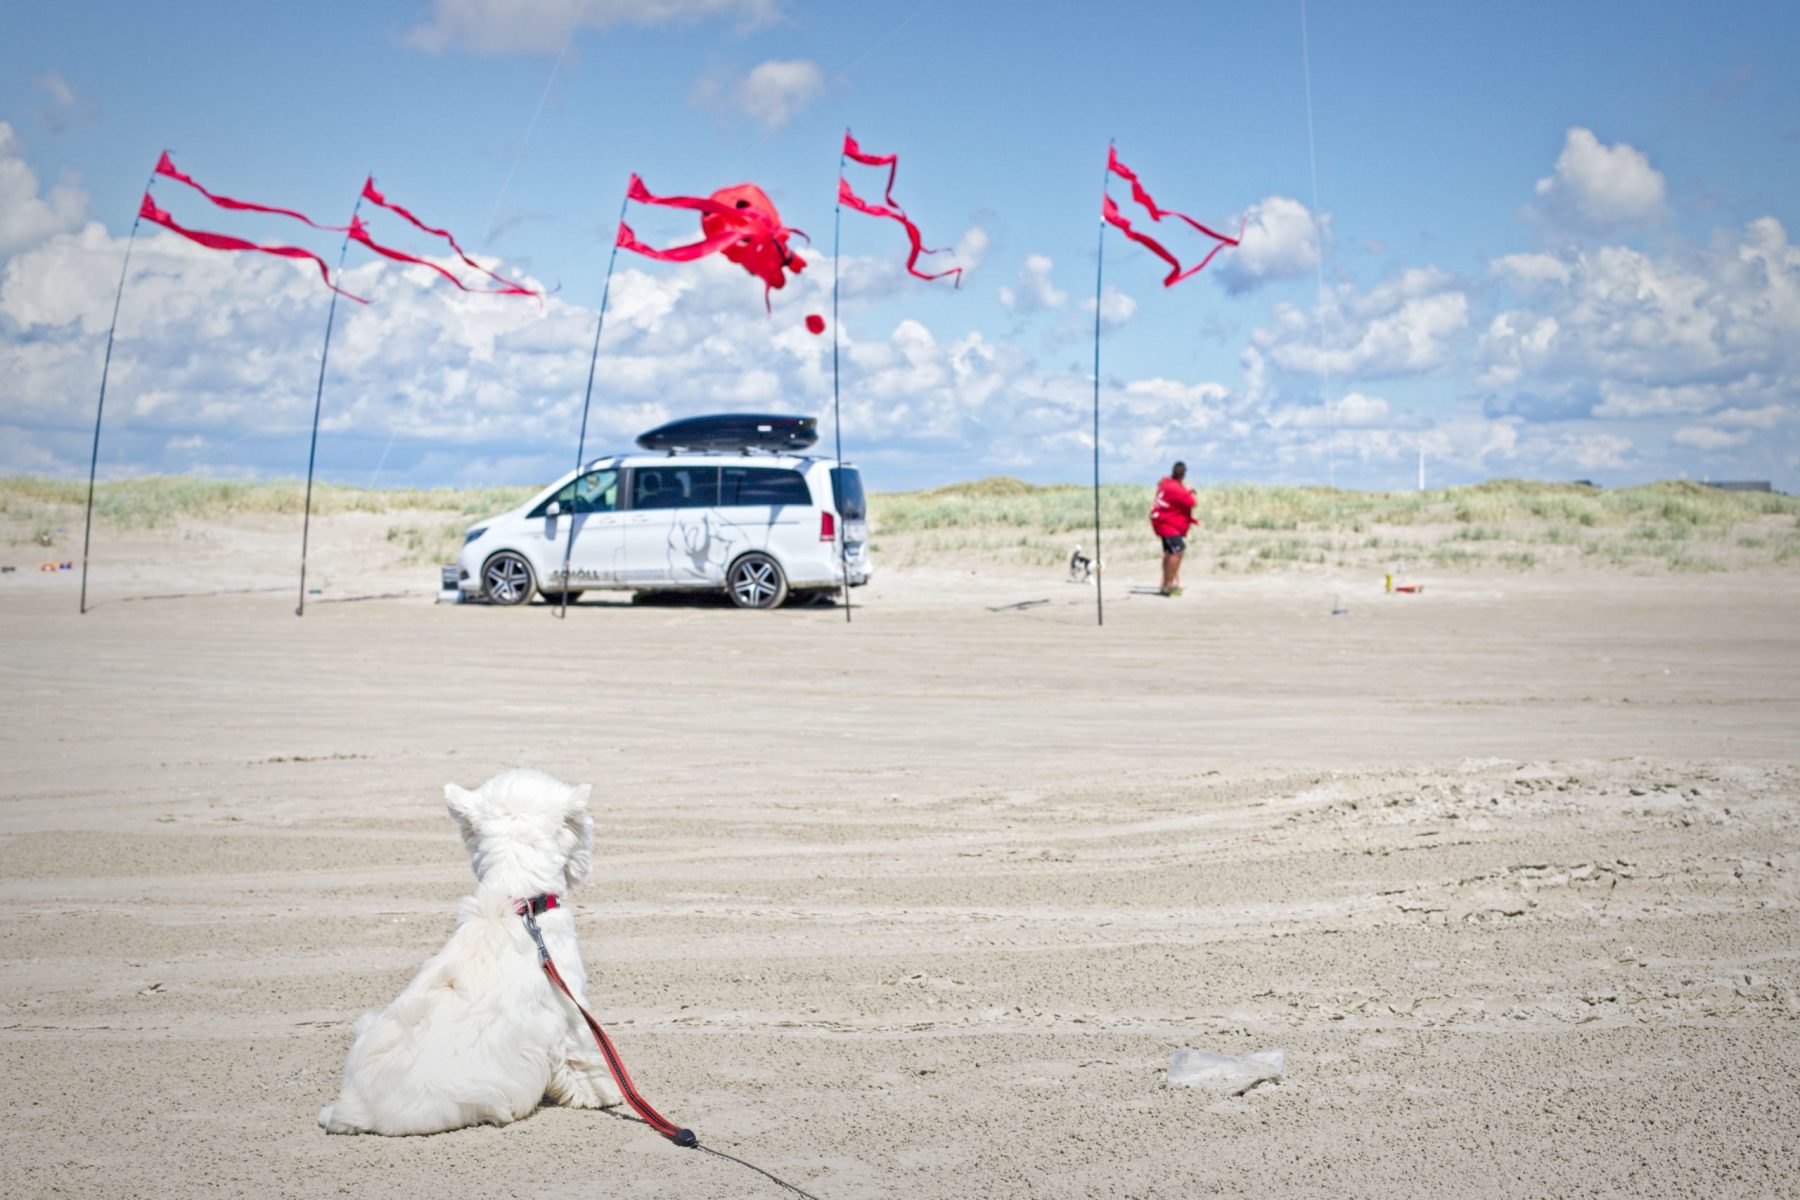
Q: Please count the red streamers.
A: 10